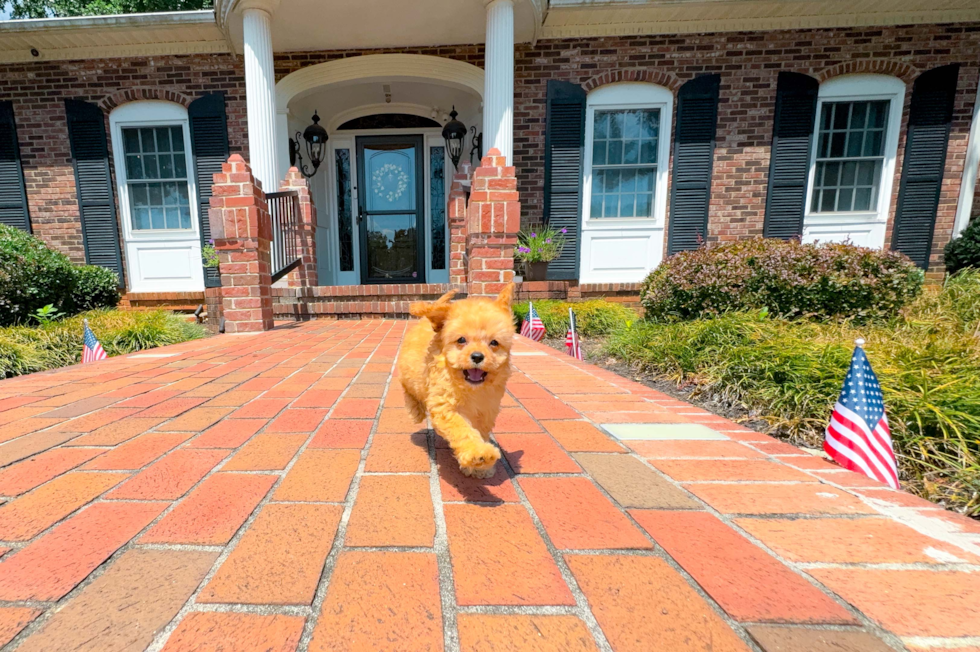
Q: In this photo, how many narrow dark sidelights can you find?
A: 2